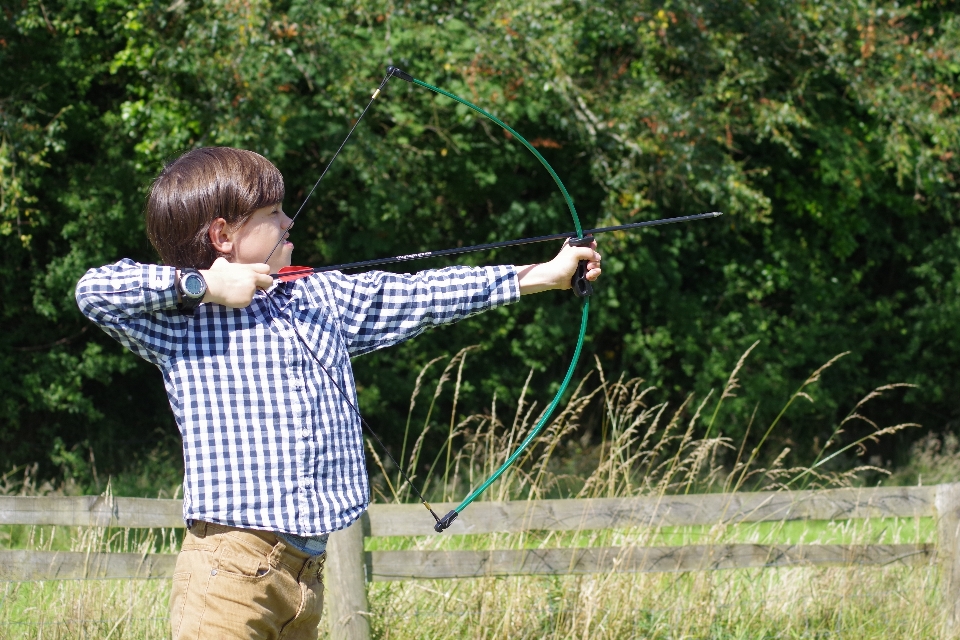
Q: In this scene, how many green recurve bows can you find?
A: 1